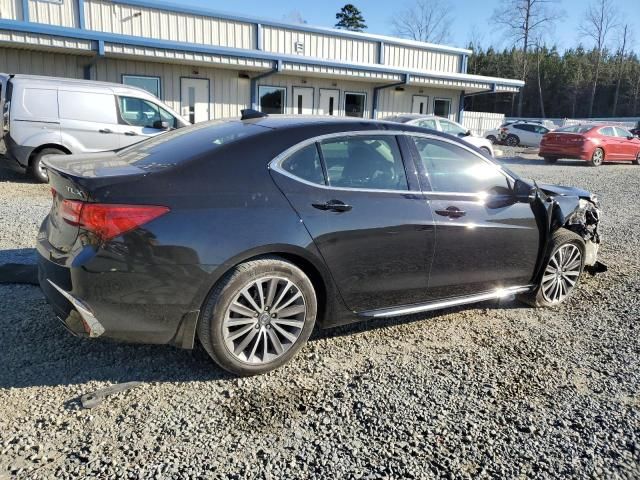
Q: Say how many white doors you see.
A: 4